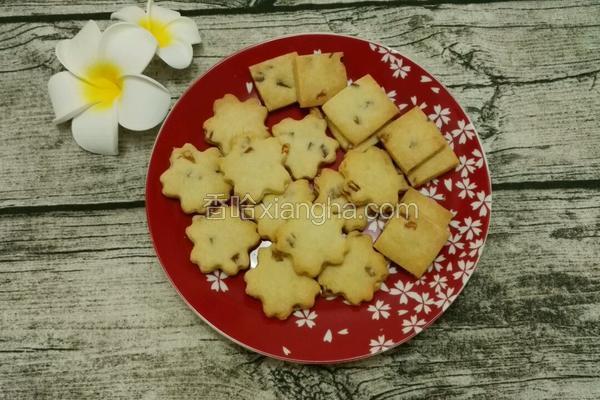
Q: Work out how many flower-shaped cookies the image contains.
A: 11